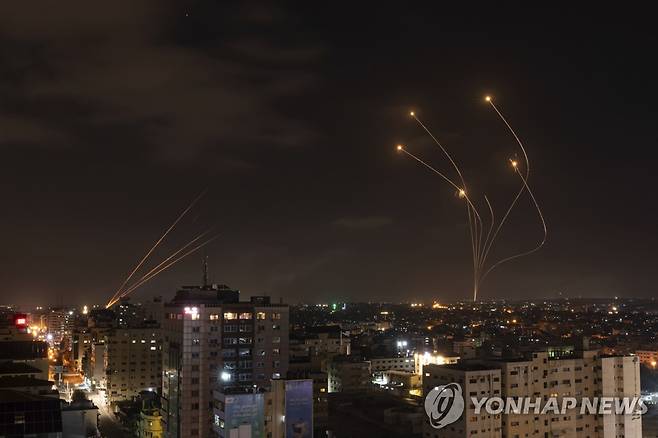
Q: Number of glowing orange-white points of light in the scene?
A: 5